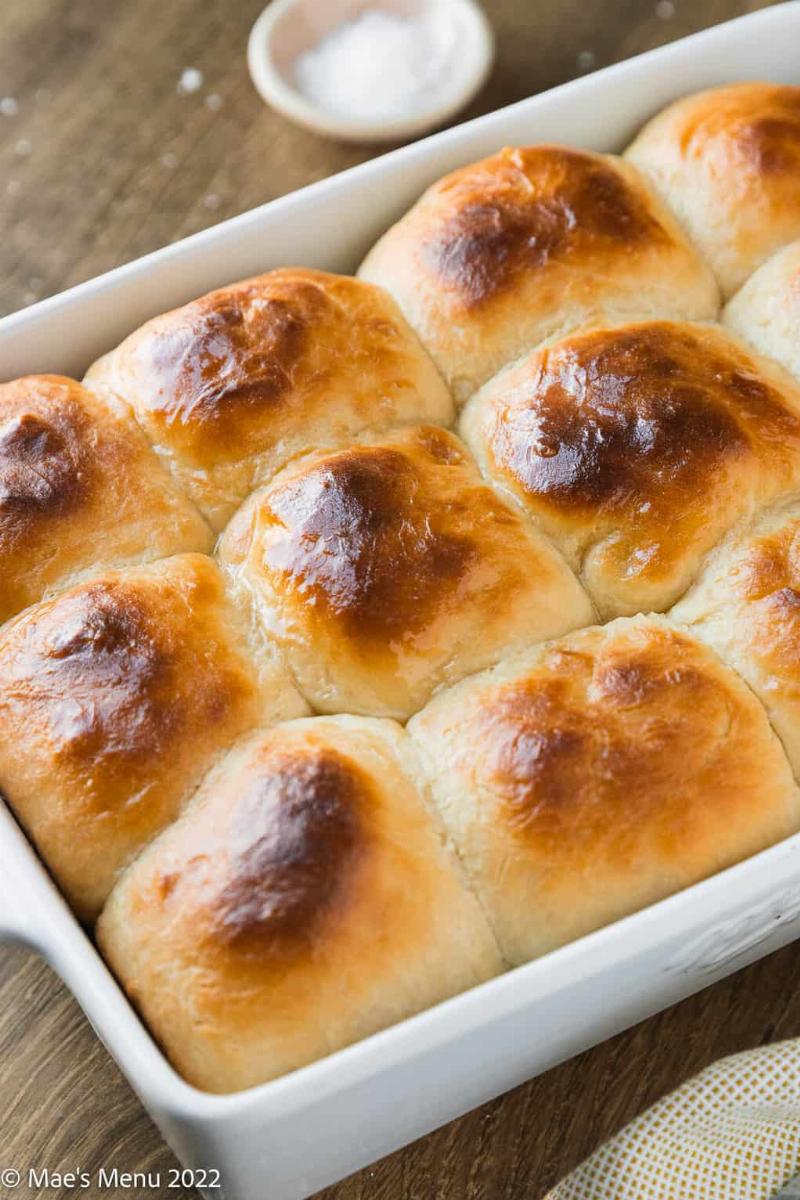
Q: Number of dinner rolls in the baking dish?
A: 11